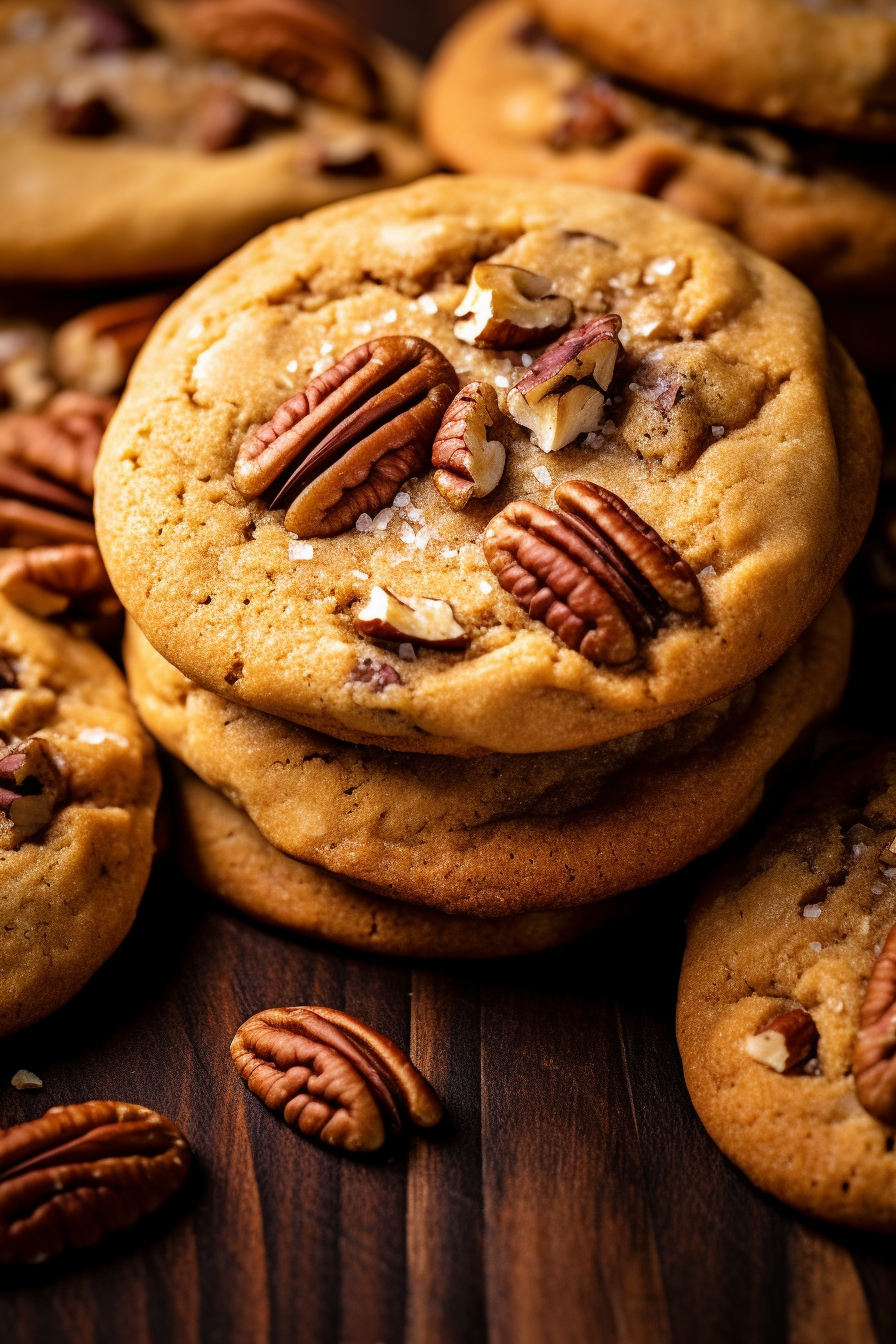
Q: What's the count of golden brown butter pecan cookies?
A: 8